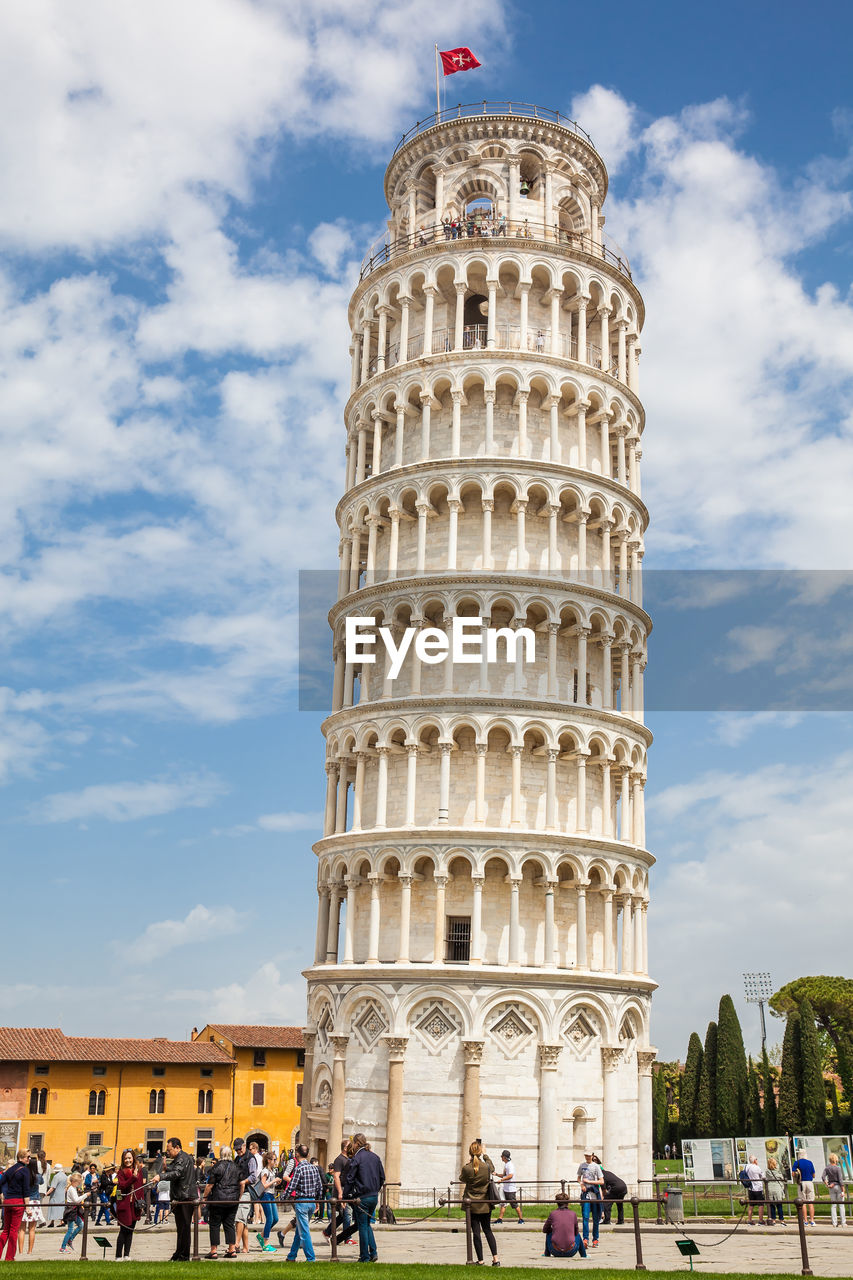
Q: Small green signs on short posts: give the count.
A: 2